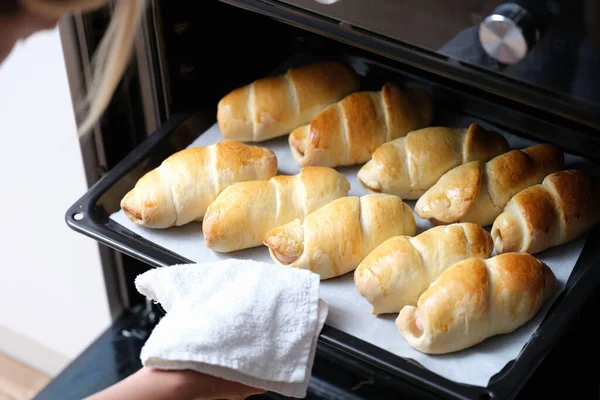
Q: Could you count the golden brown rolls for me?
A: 10